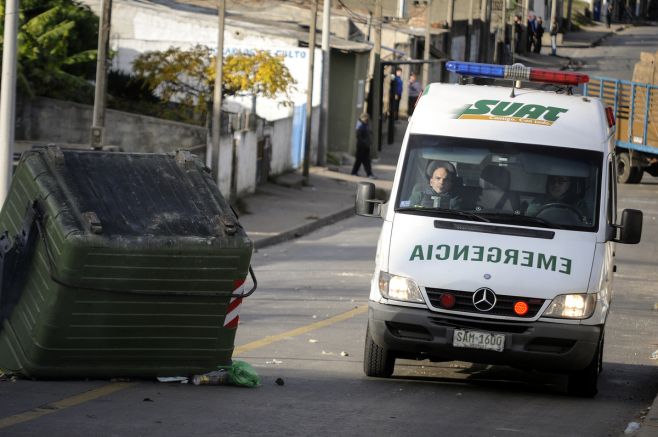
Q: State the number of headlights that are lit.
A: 2